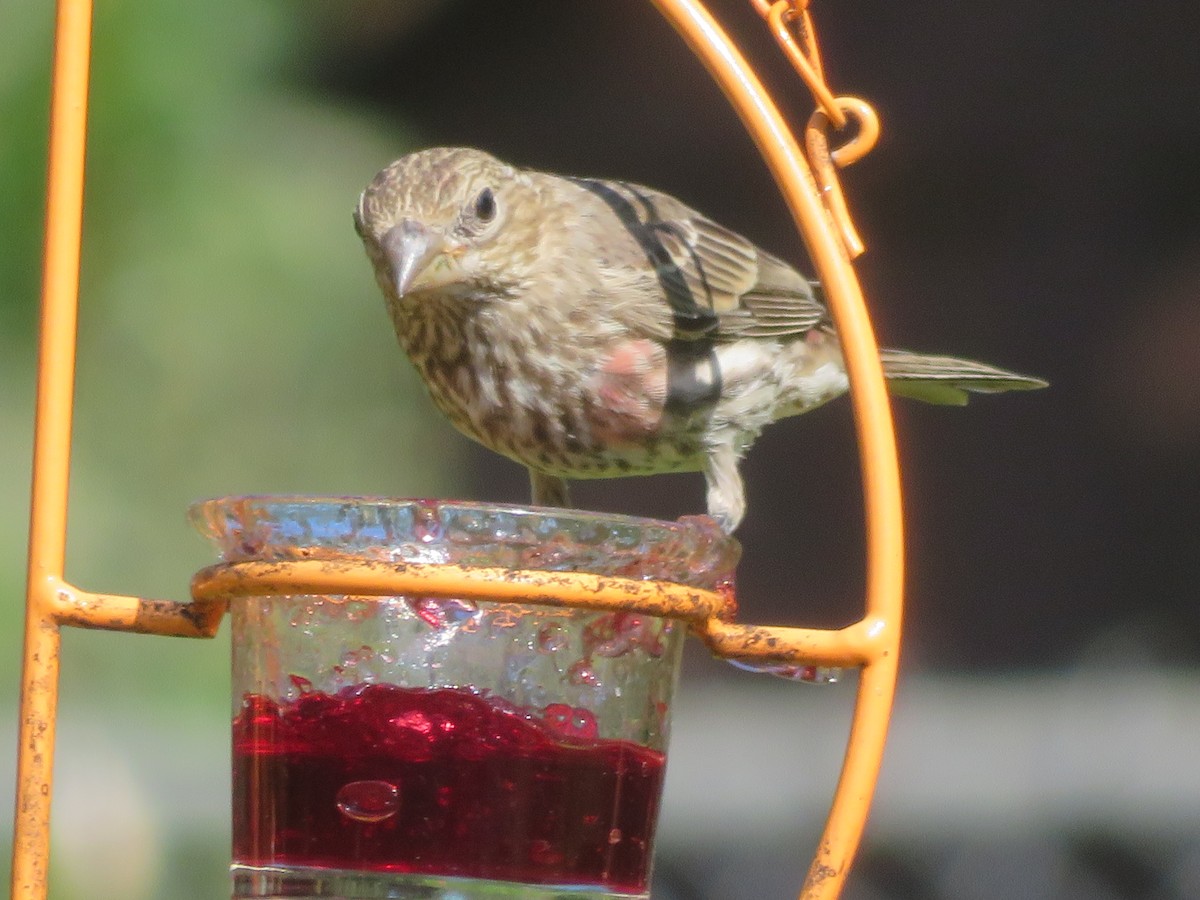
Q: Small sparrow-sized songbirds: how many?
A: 1